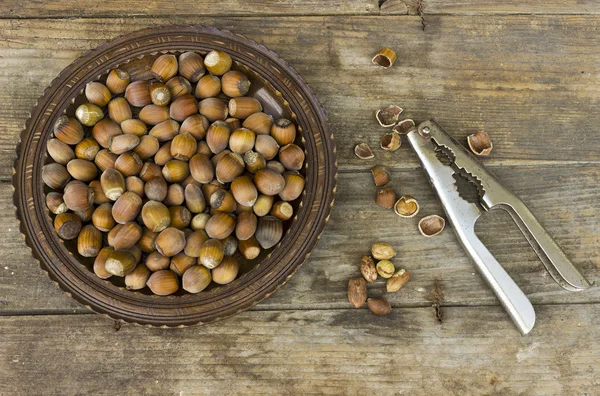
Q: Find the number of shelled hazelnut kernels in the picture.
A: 6